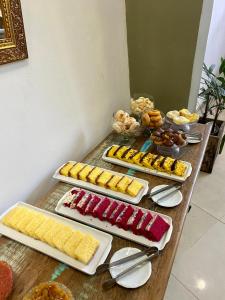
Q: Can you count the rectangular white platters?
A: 4